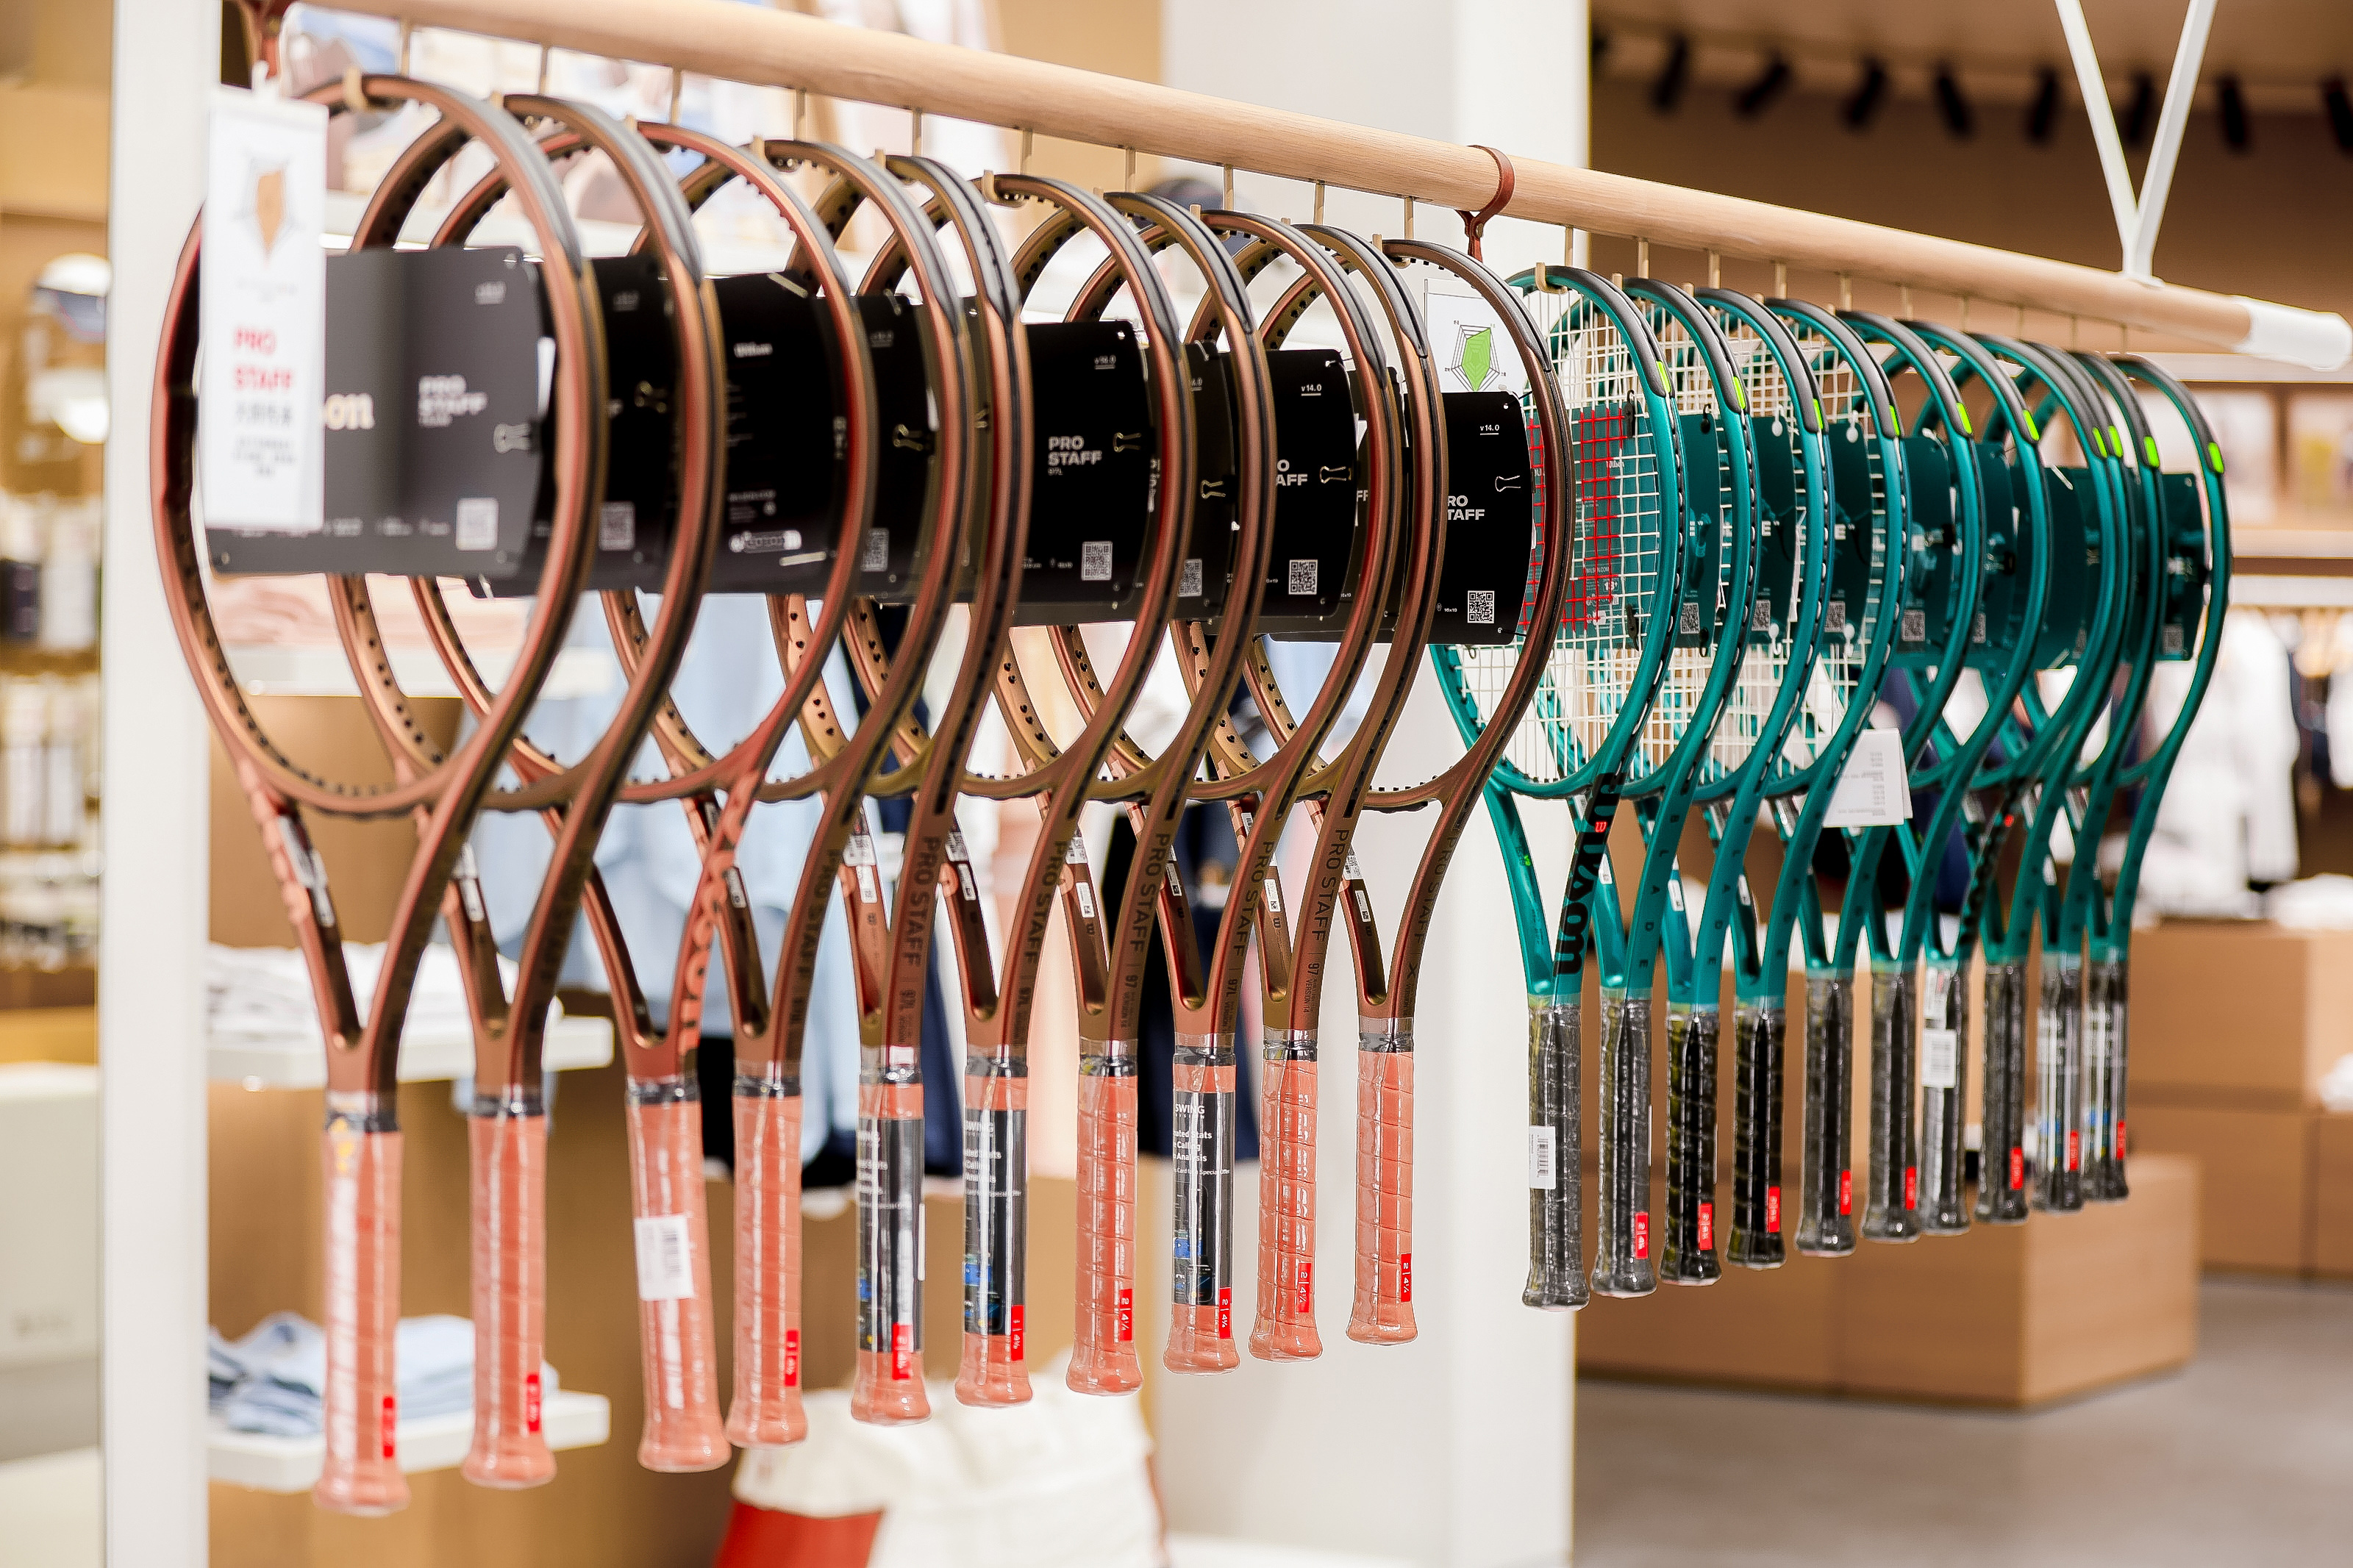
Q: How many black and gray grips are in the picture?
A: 10